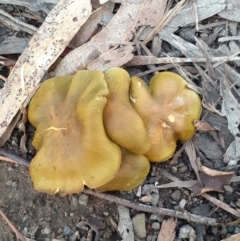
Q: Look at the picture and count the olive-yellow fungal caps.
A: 4